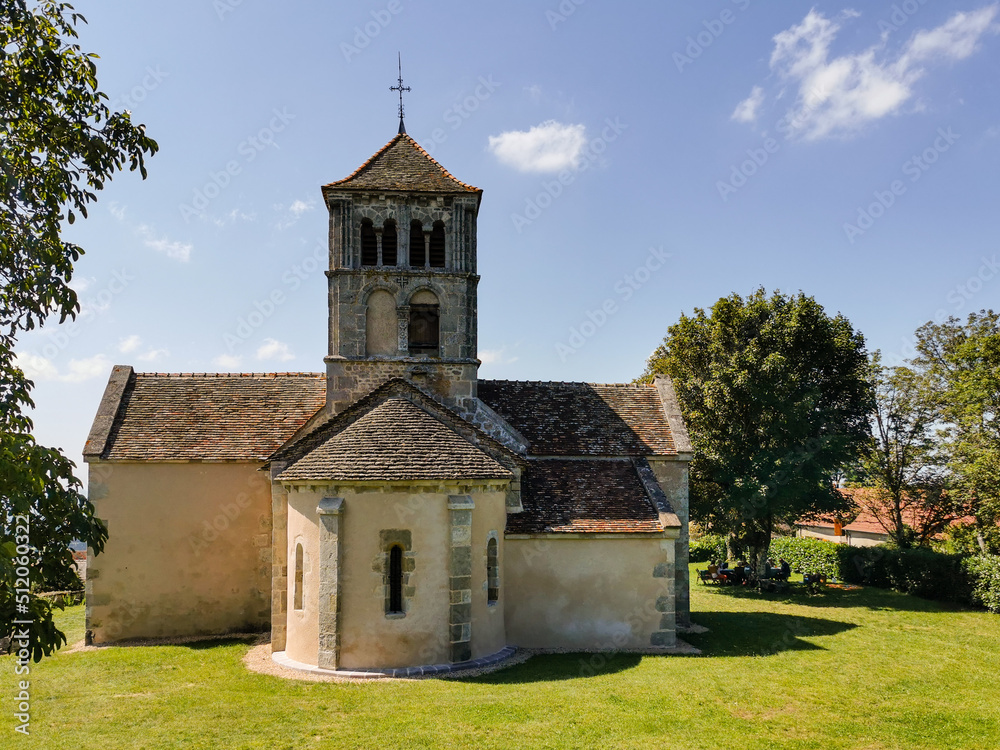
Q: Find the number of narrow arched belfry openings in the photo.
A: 4